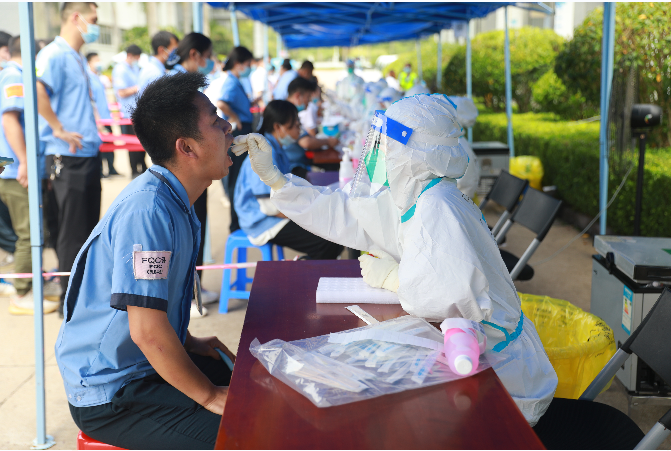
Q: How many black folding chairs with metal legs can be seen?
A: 3